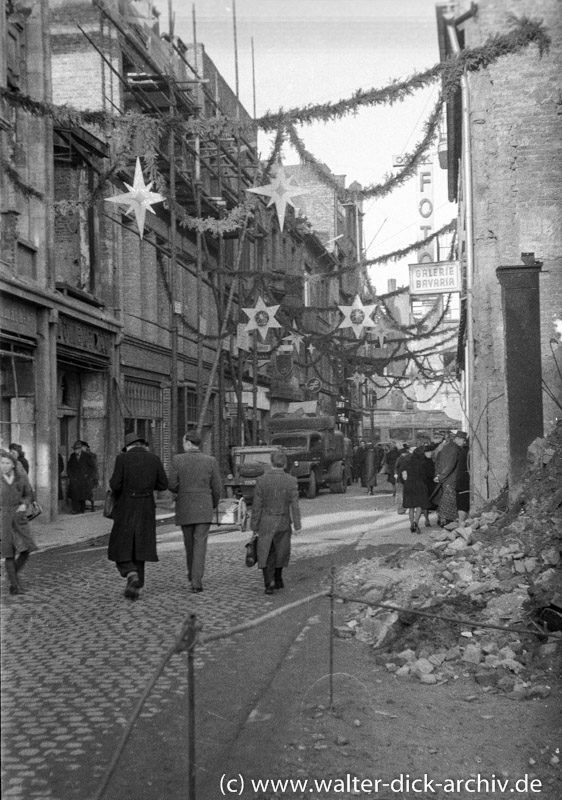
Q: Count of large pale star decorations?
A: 4